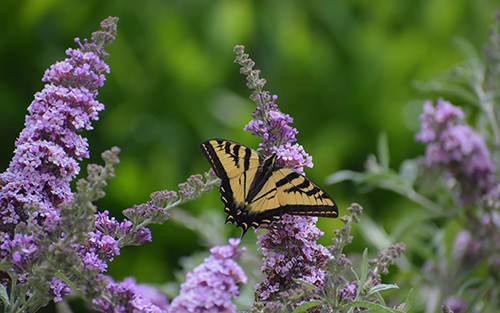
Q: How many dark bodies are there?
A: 1